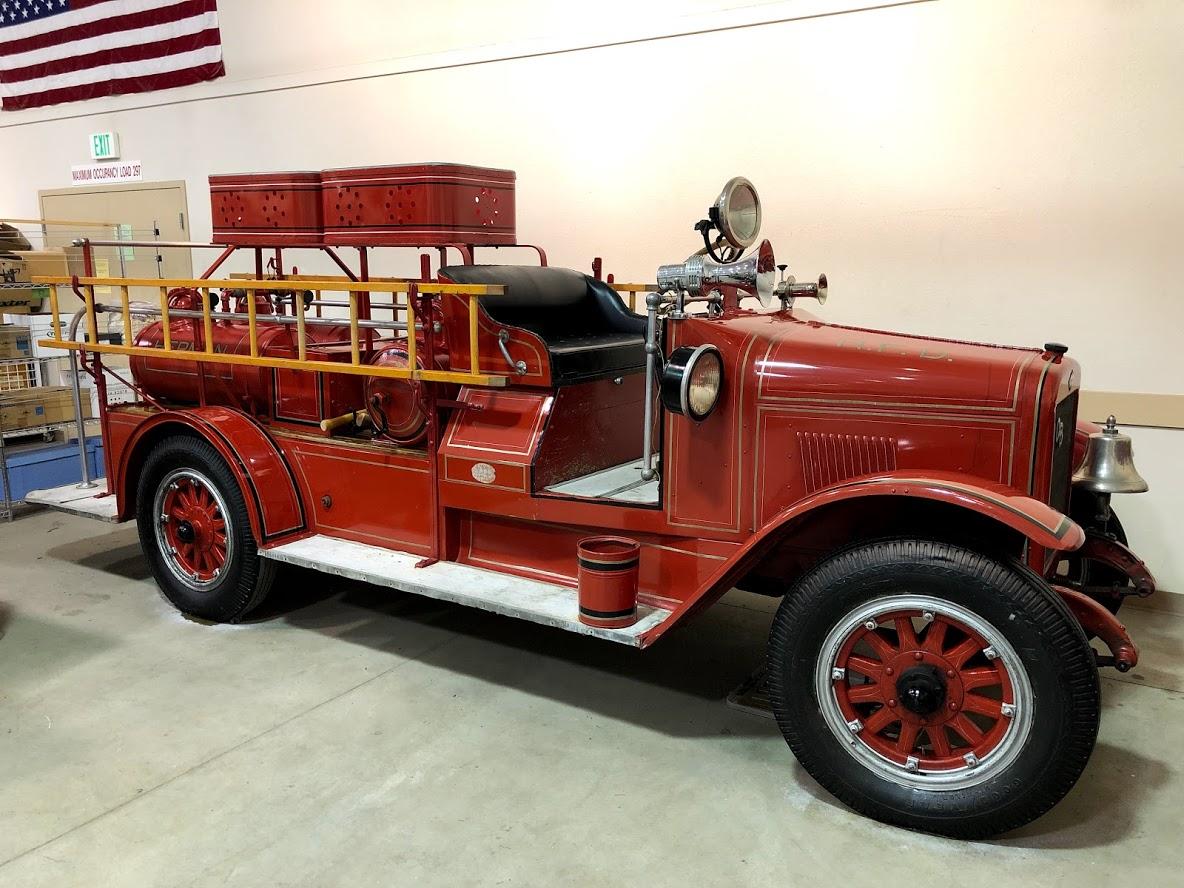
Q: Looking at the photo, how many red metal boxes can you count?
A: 2